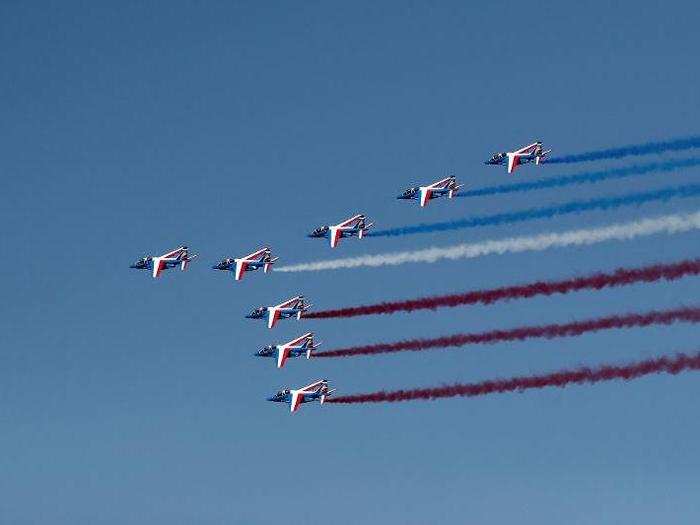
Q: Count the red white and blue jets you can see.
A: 8